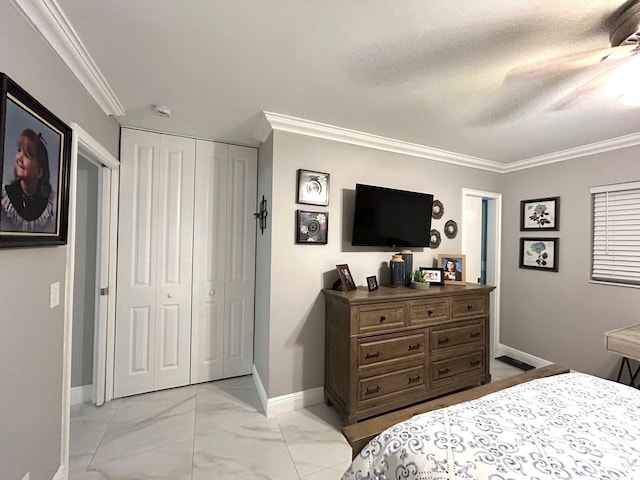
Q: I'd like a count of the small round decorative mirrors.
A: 3